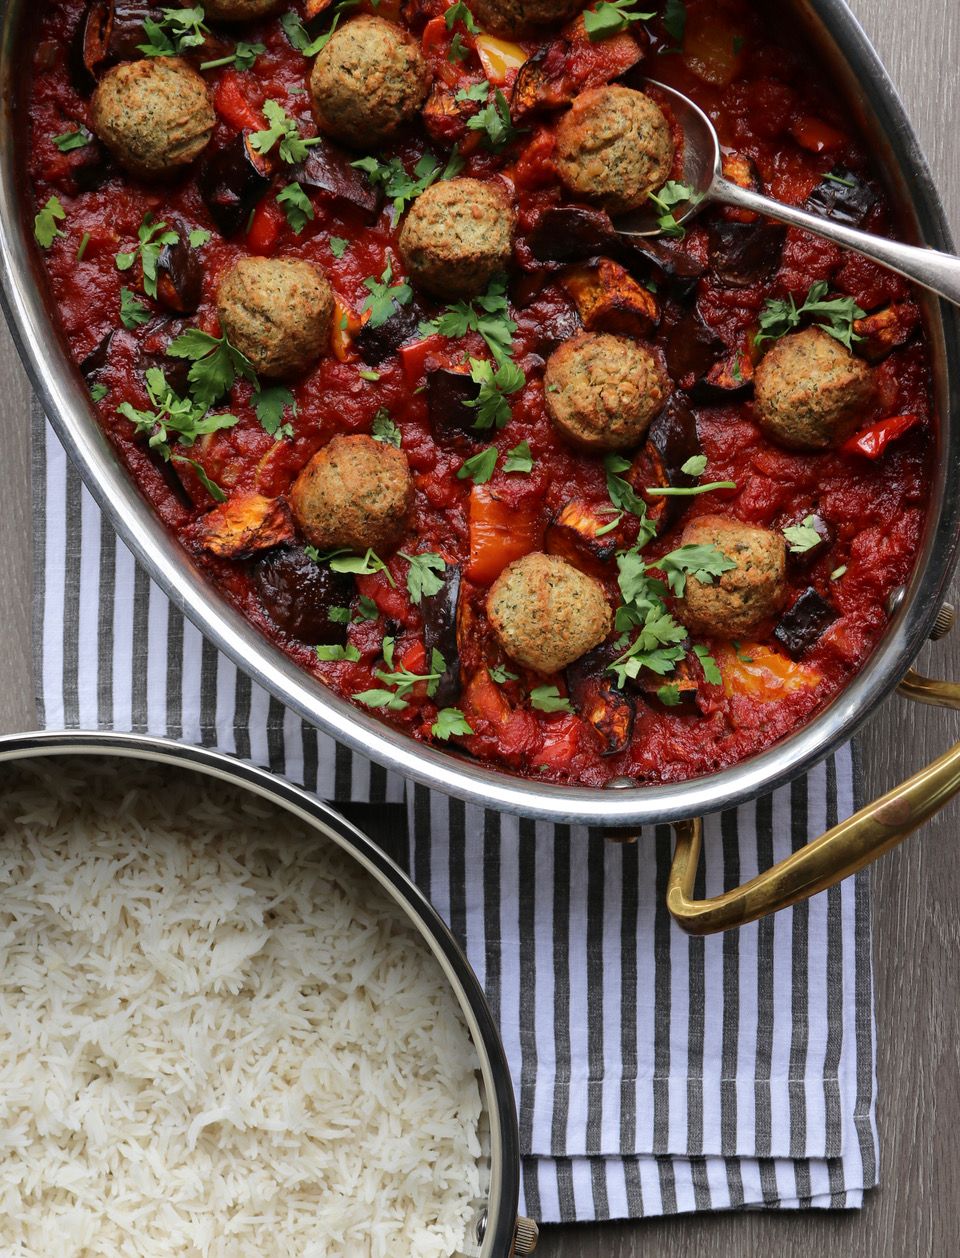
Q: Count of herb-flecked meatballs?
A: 12